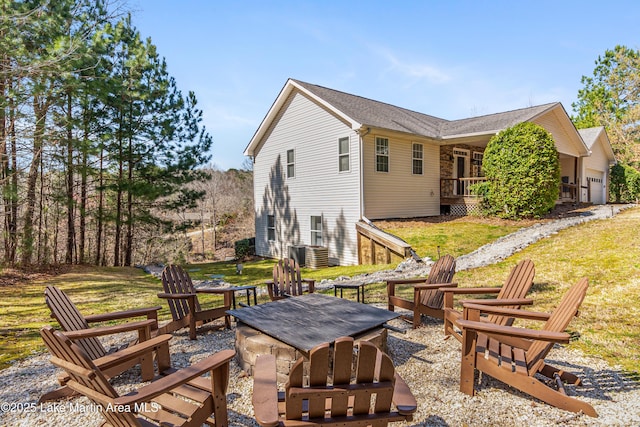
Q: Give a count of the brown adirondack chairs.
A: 8